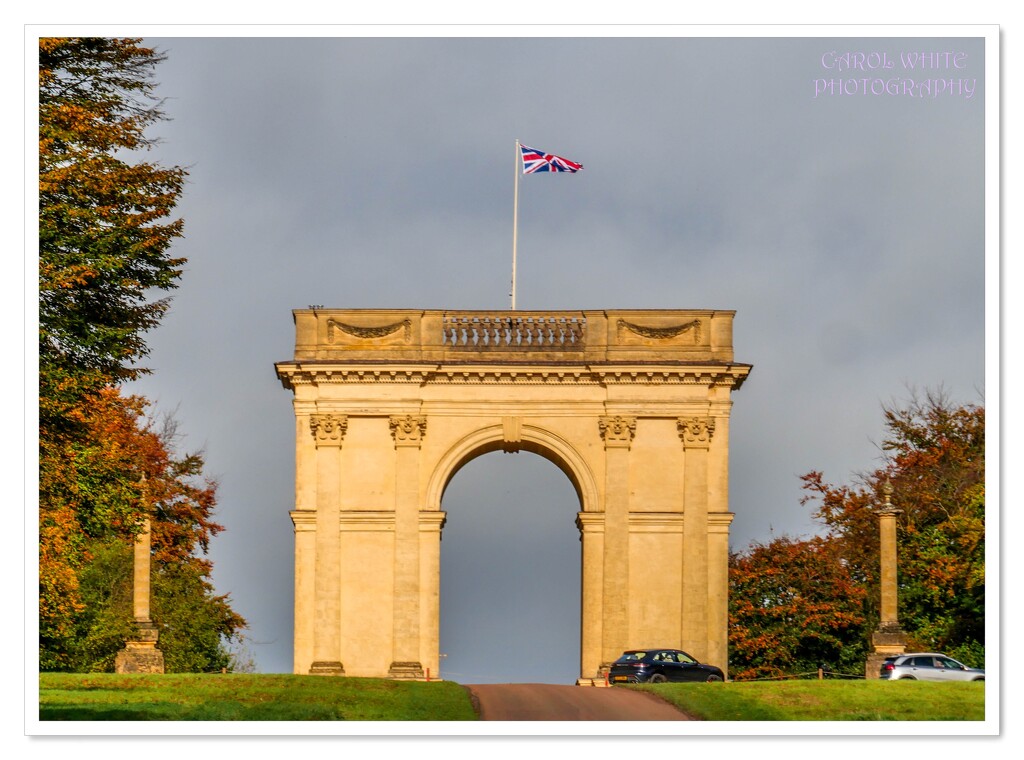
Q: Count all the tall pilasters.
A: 4